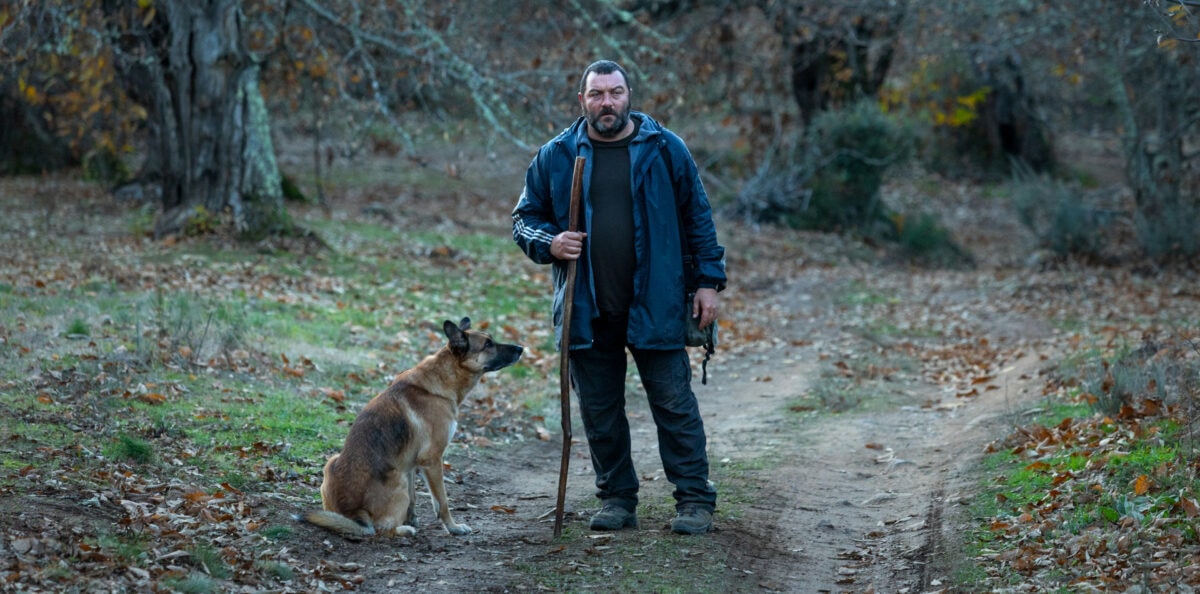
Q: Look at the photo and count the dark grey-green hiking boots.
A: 2